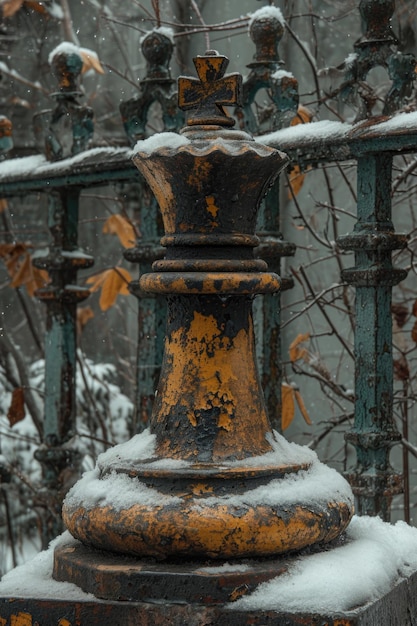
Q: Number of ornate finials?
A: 4